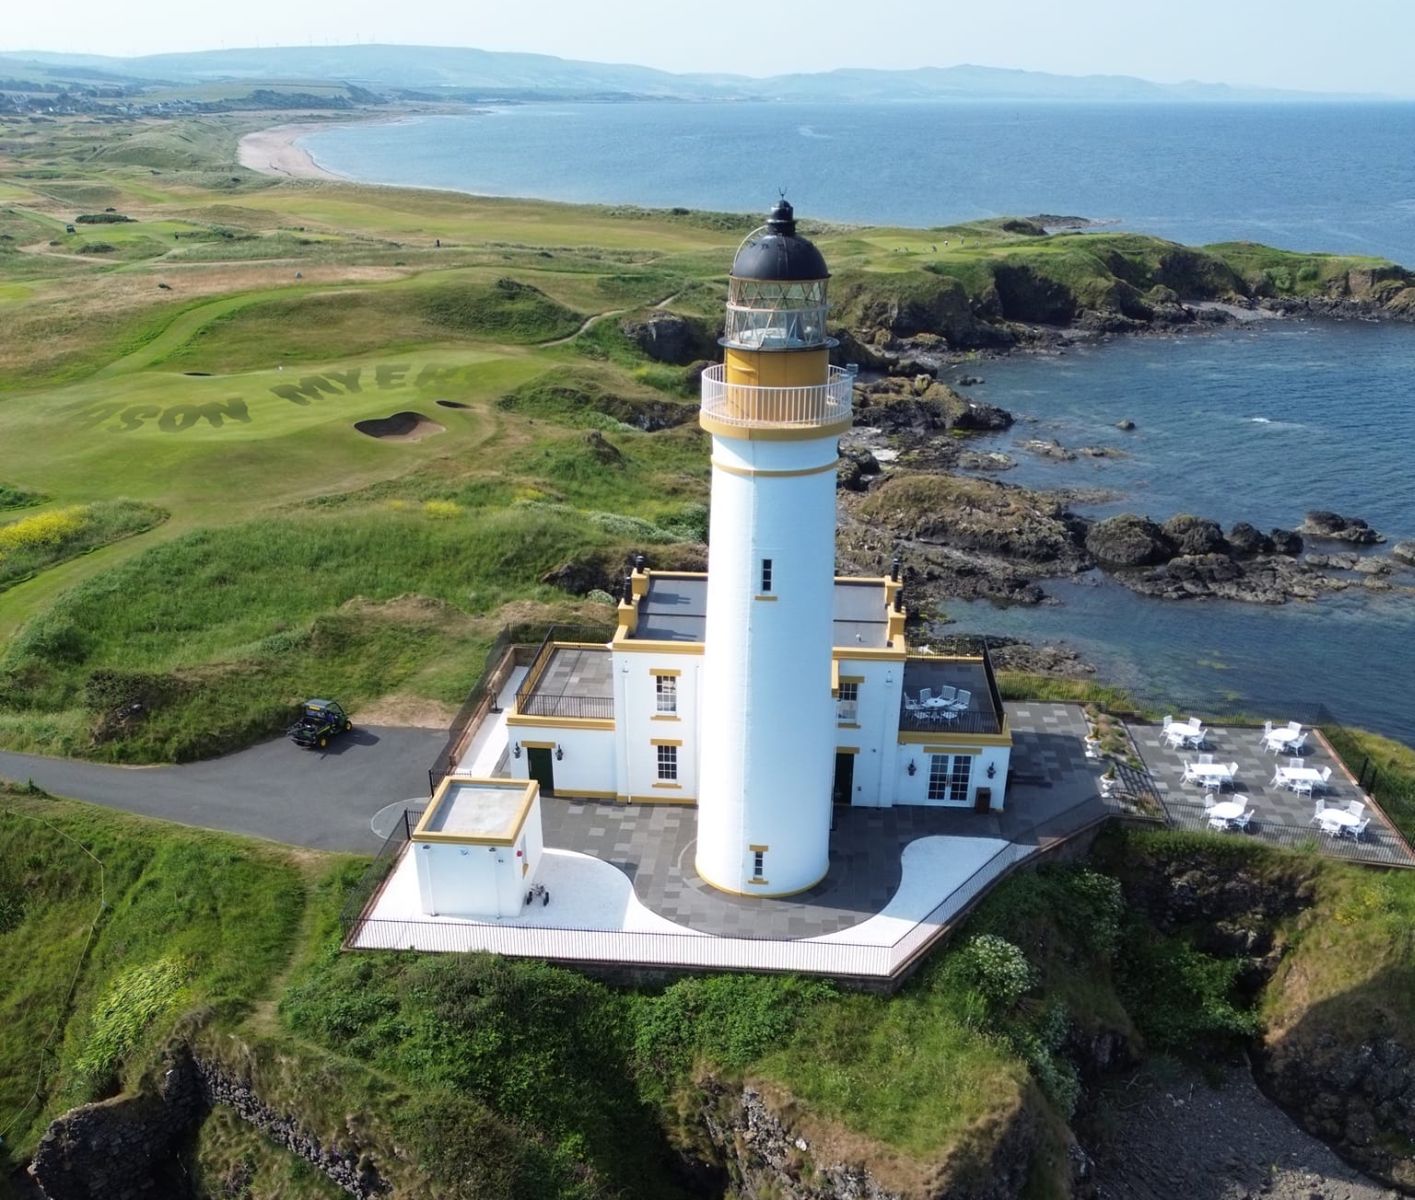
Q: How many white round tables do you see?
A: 5